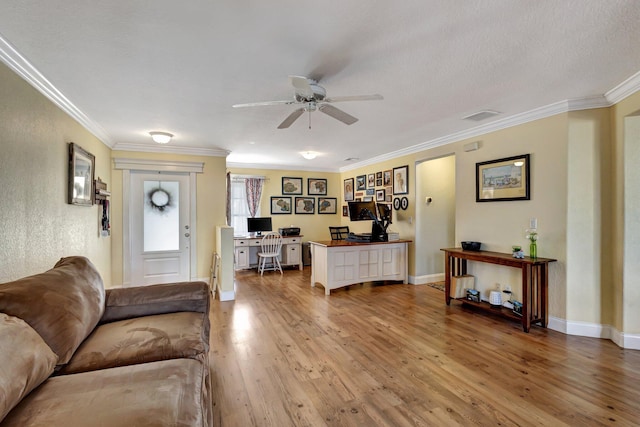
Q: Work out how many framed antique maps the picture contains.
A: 5